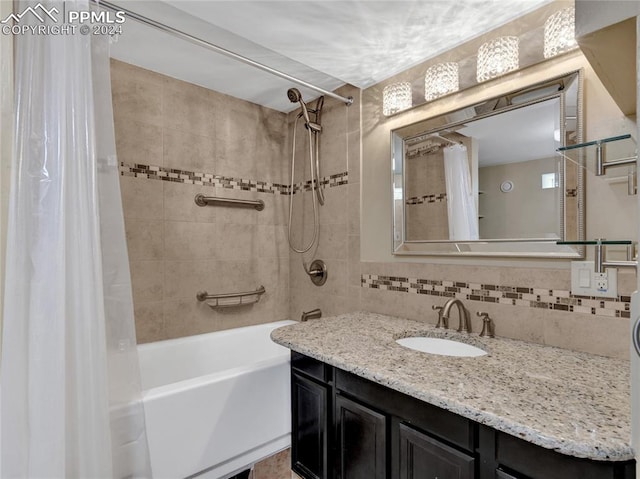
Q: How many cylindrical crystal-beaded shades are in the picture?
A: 4